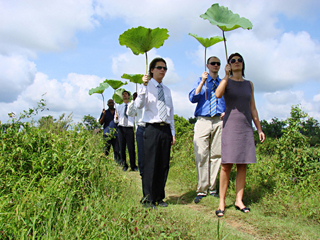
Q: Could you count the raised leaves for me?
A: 7